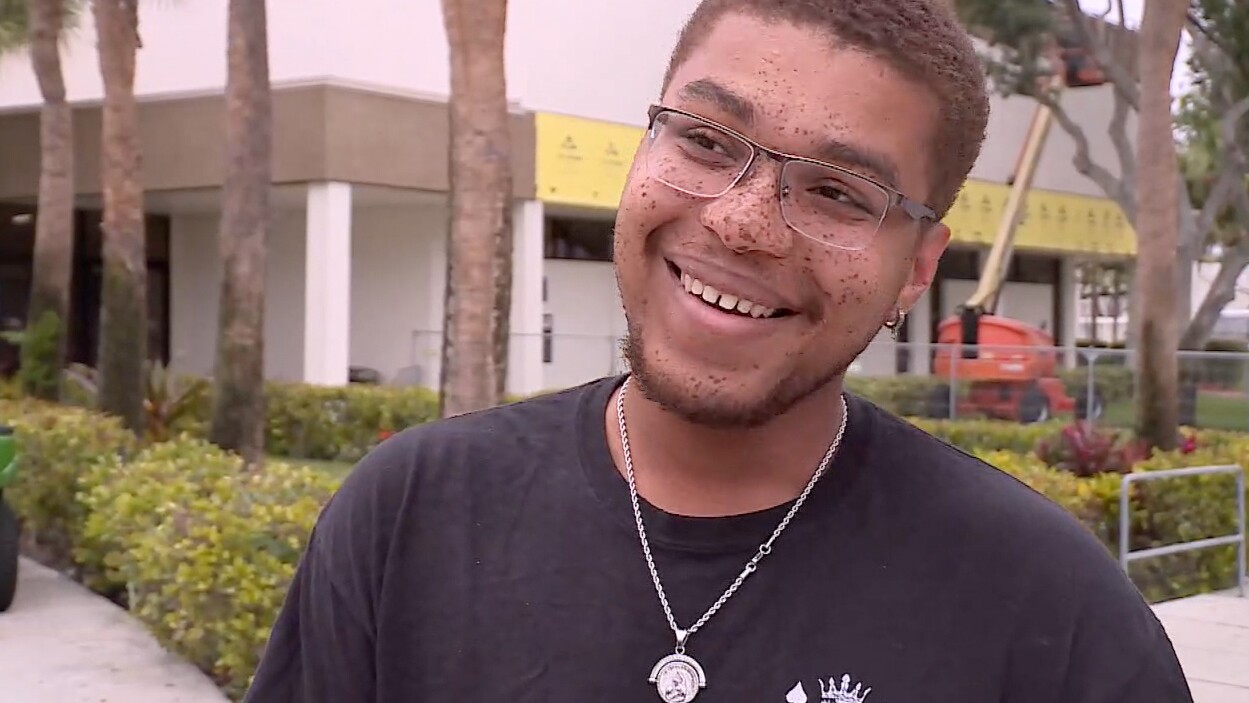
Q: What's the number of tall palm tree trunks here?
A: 5